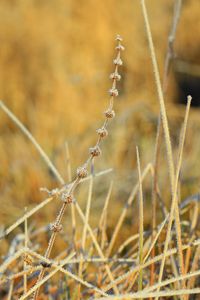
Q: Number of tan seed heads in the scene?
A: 11